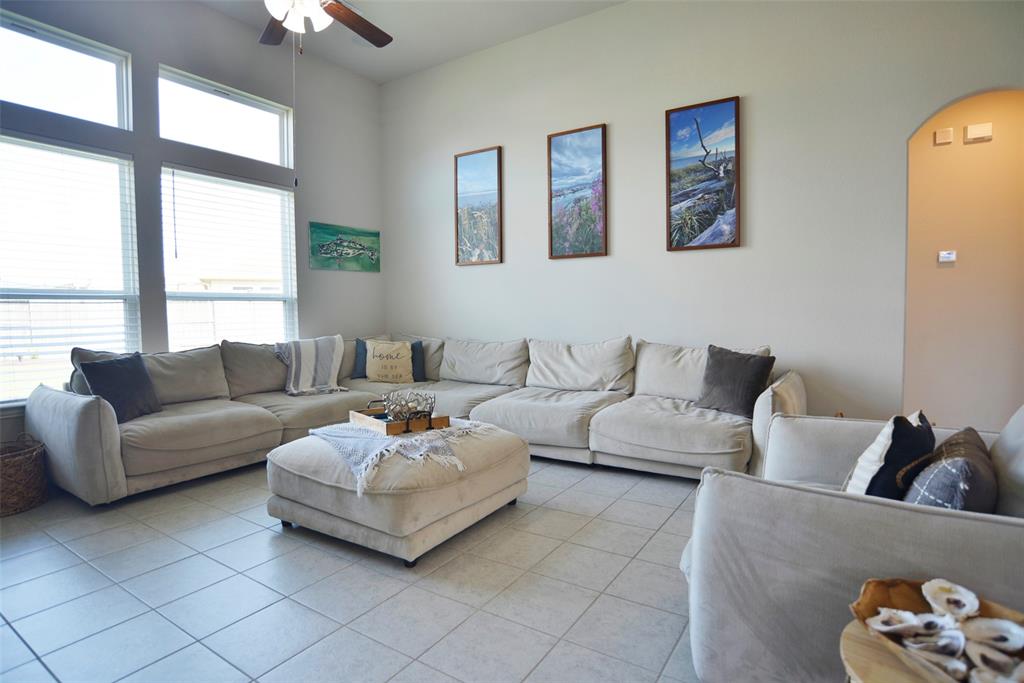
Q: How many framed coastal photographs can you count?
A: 3